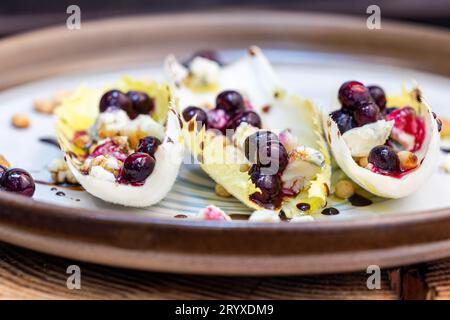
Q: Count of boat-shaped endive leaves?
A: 4